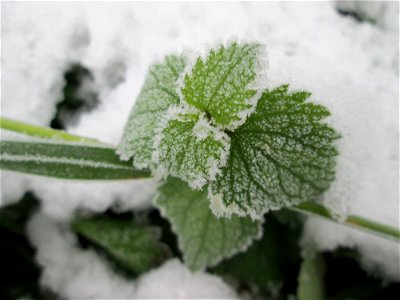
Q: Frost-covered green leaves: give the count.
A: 5